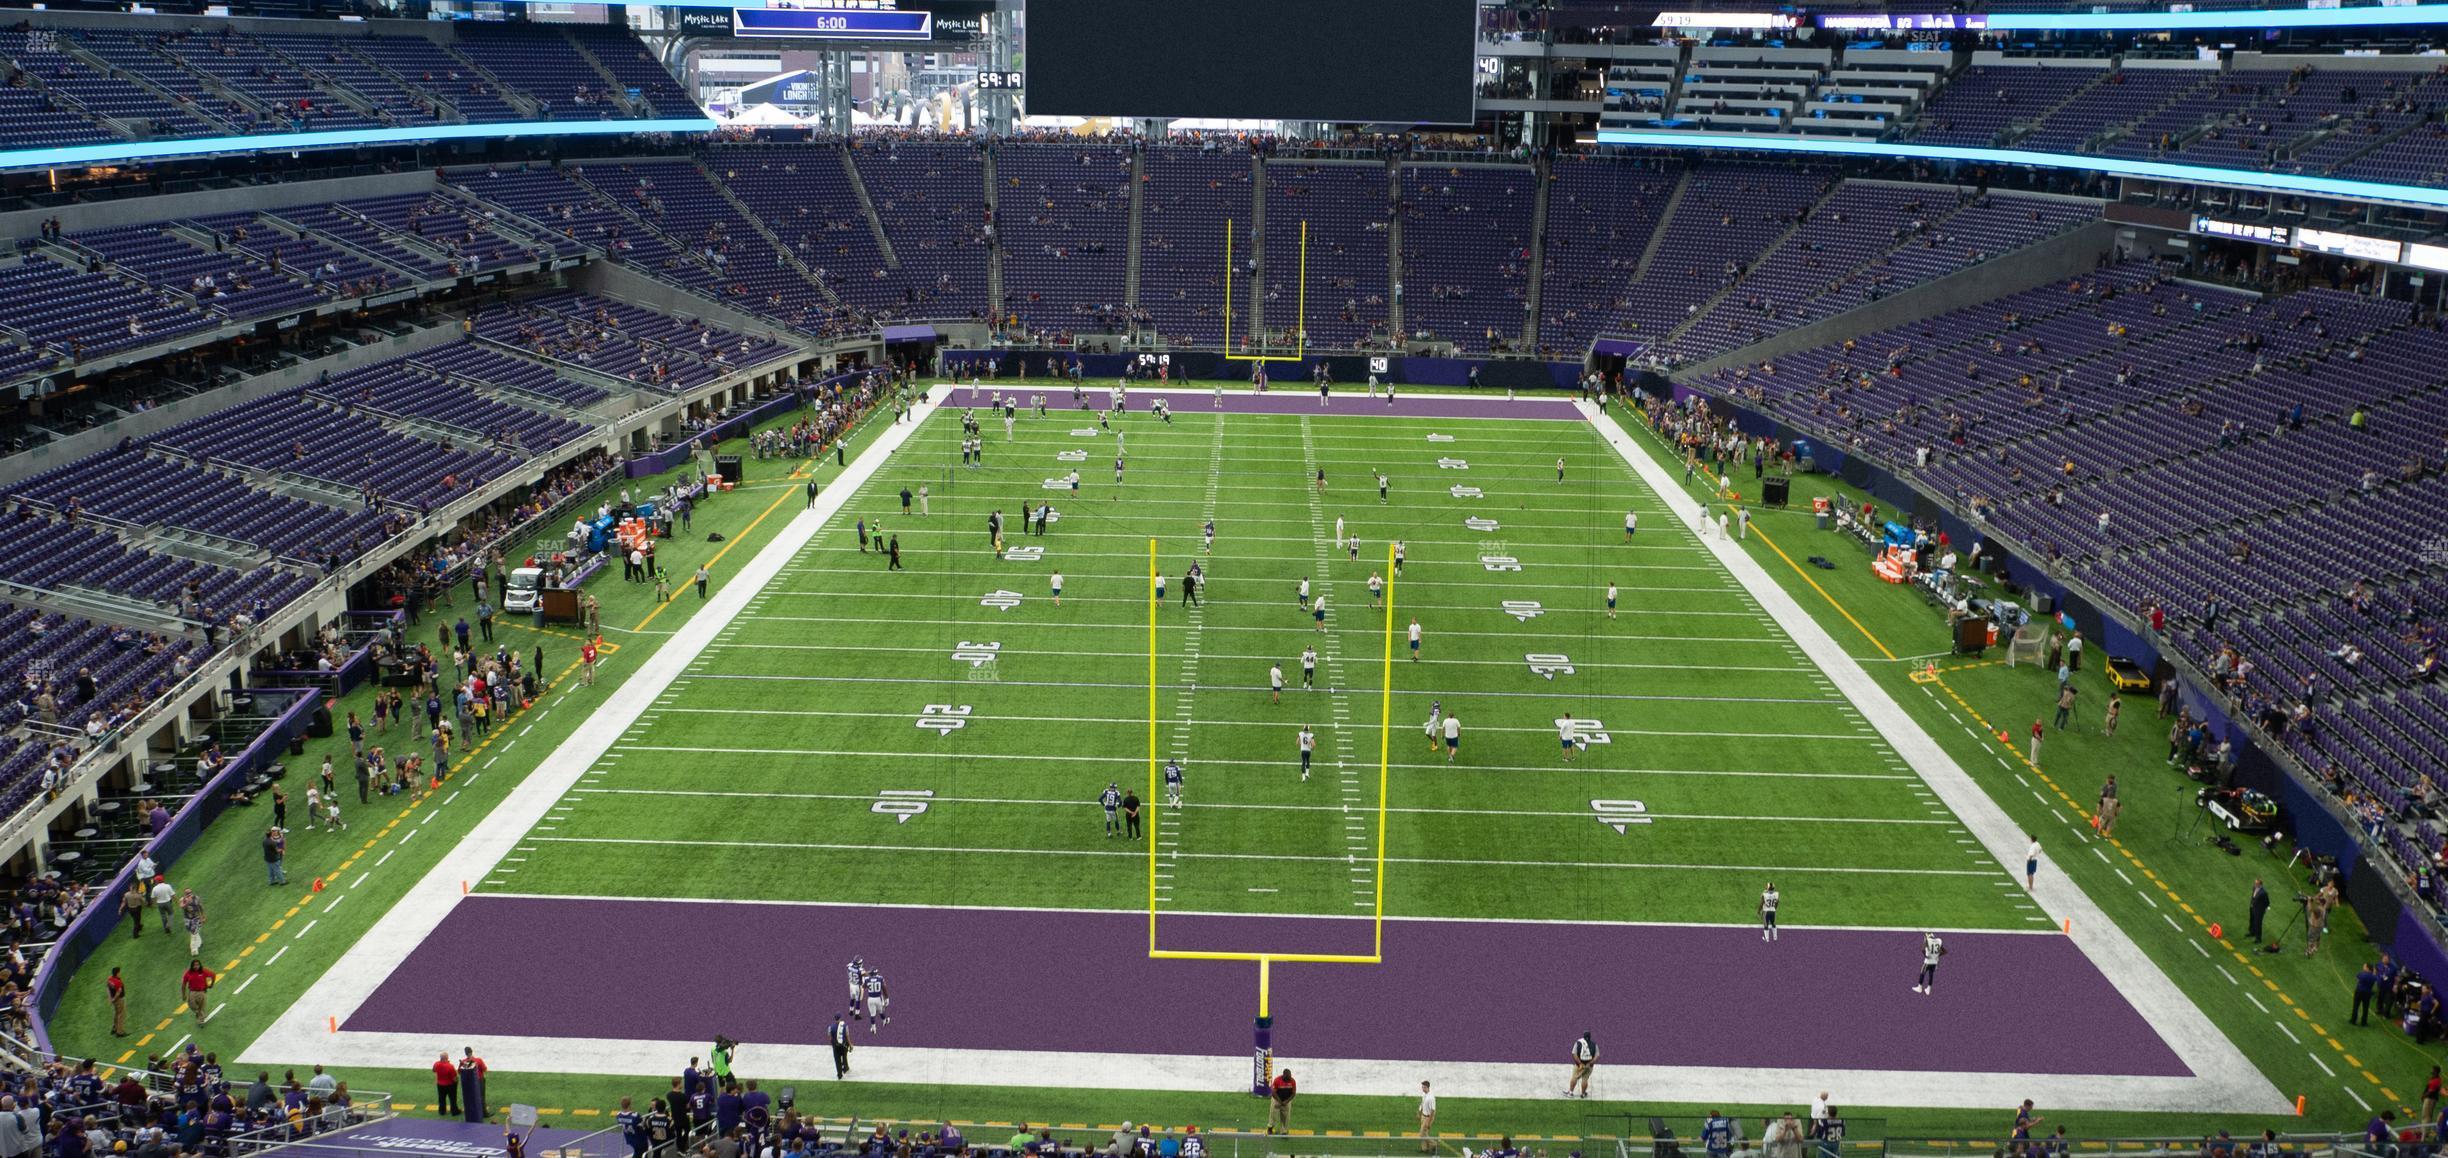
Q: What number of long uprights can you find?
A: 4